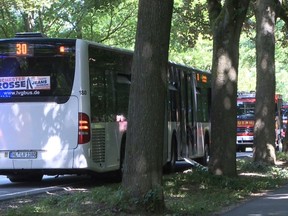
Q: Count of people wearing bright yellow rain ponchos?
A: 0